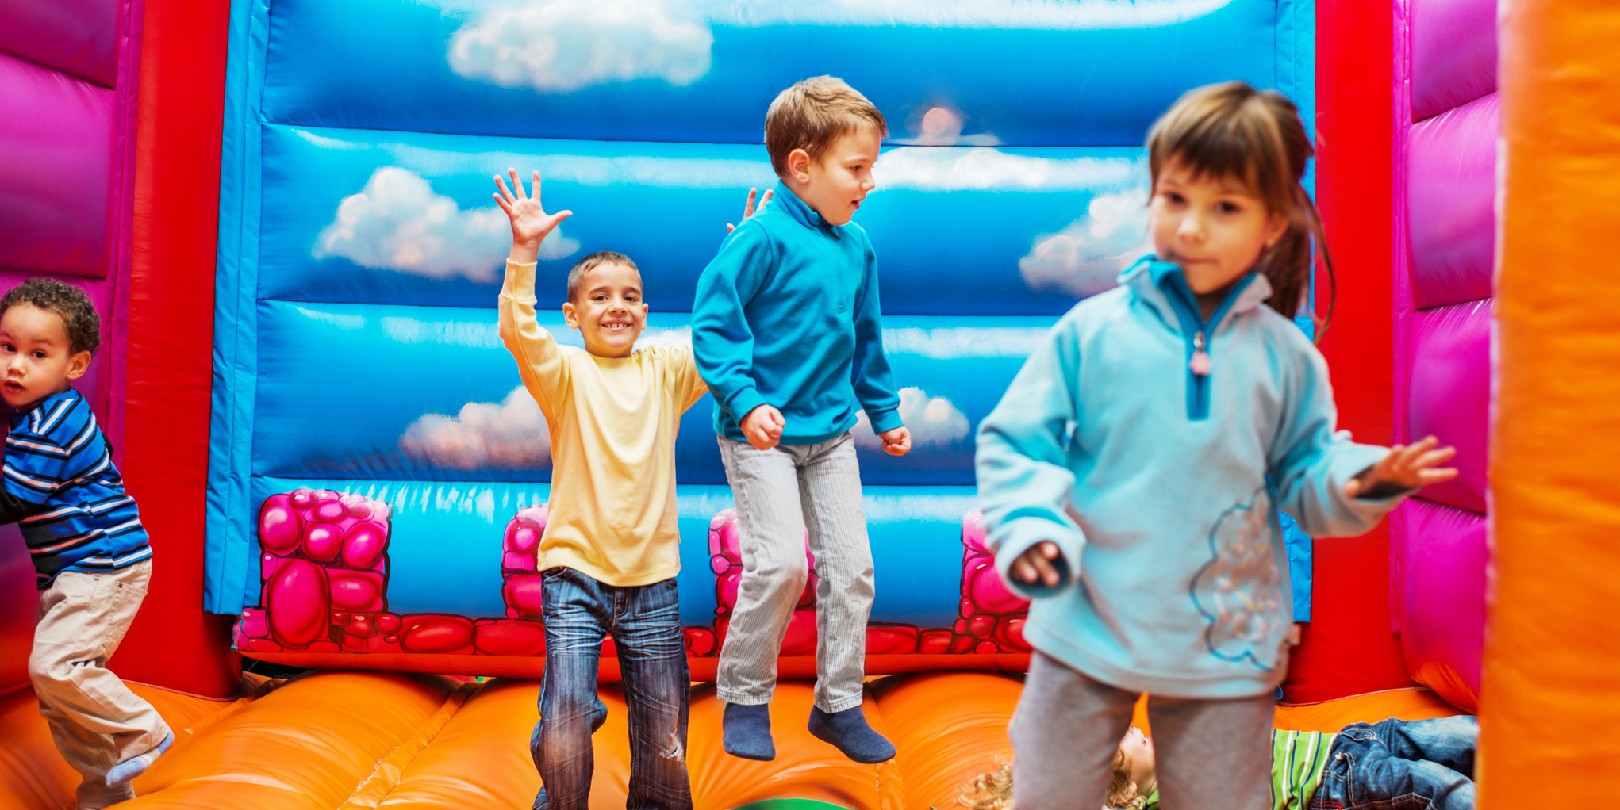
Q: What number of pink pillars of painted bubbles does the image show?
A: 4